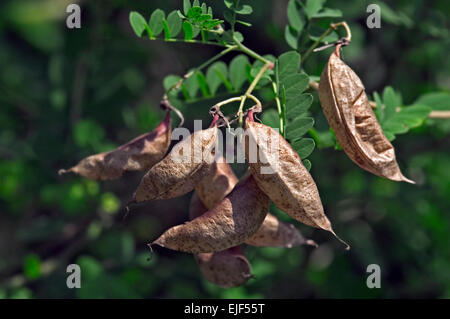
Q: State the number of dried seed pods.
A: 7